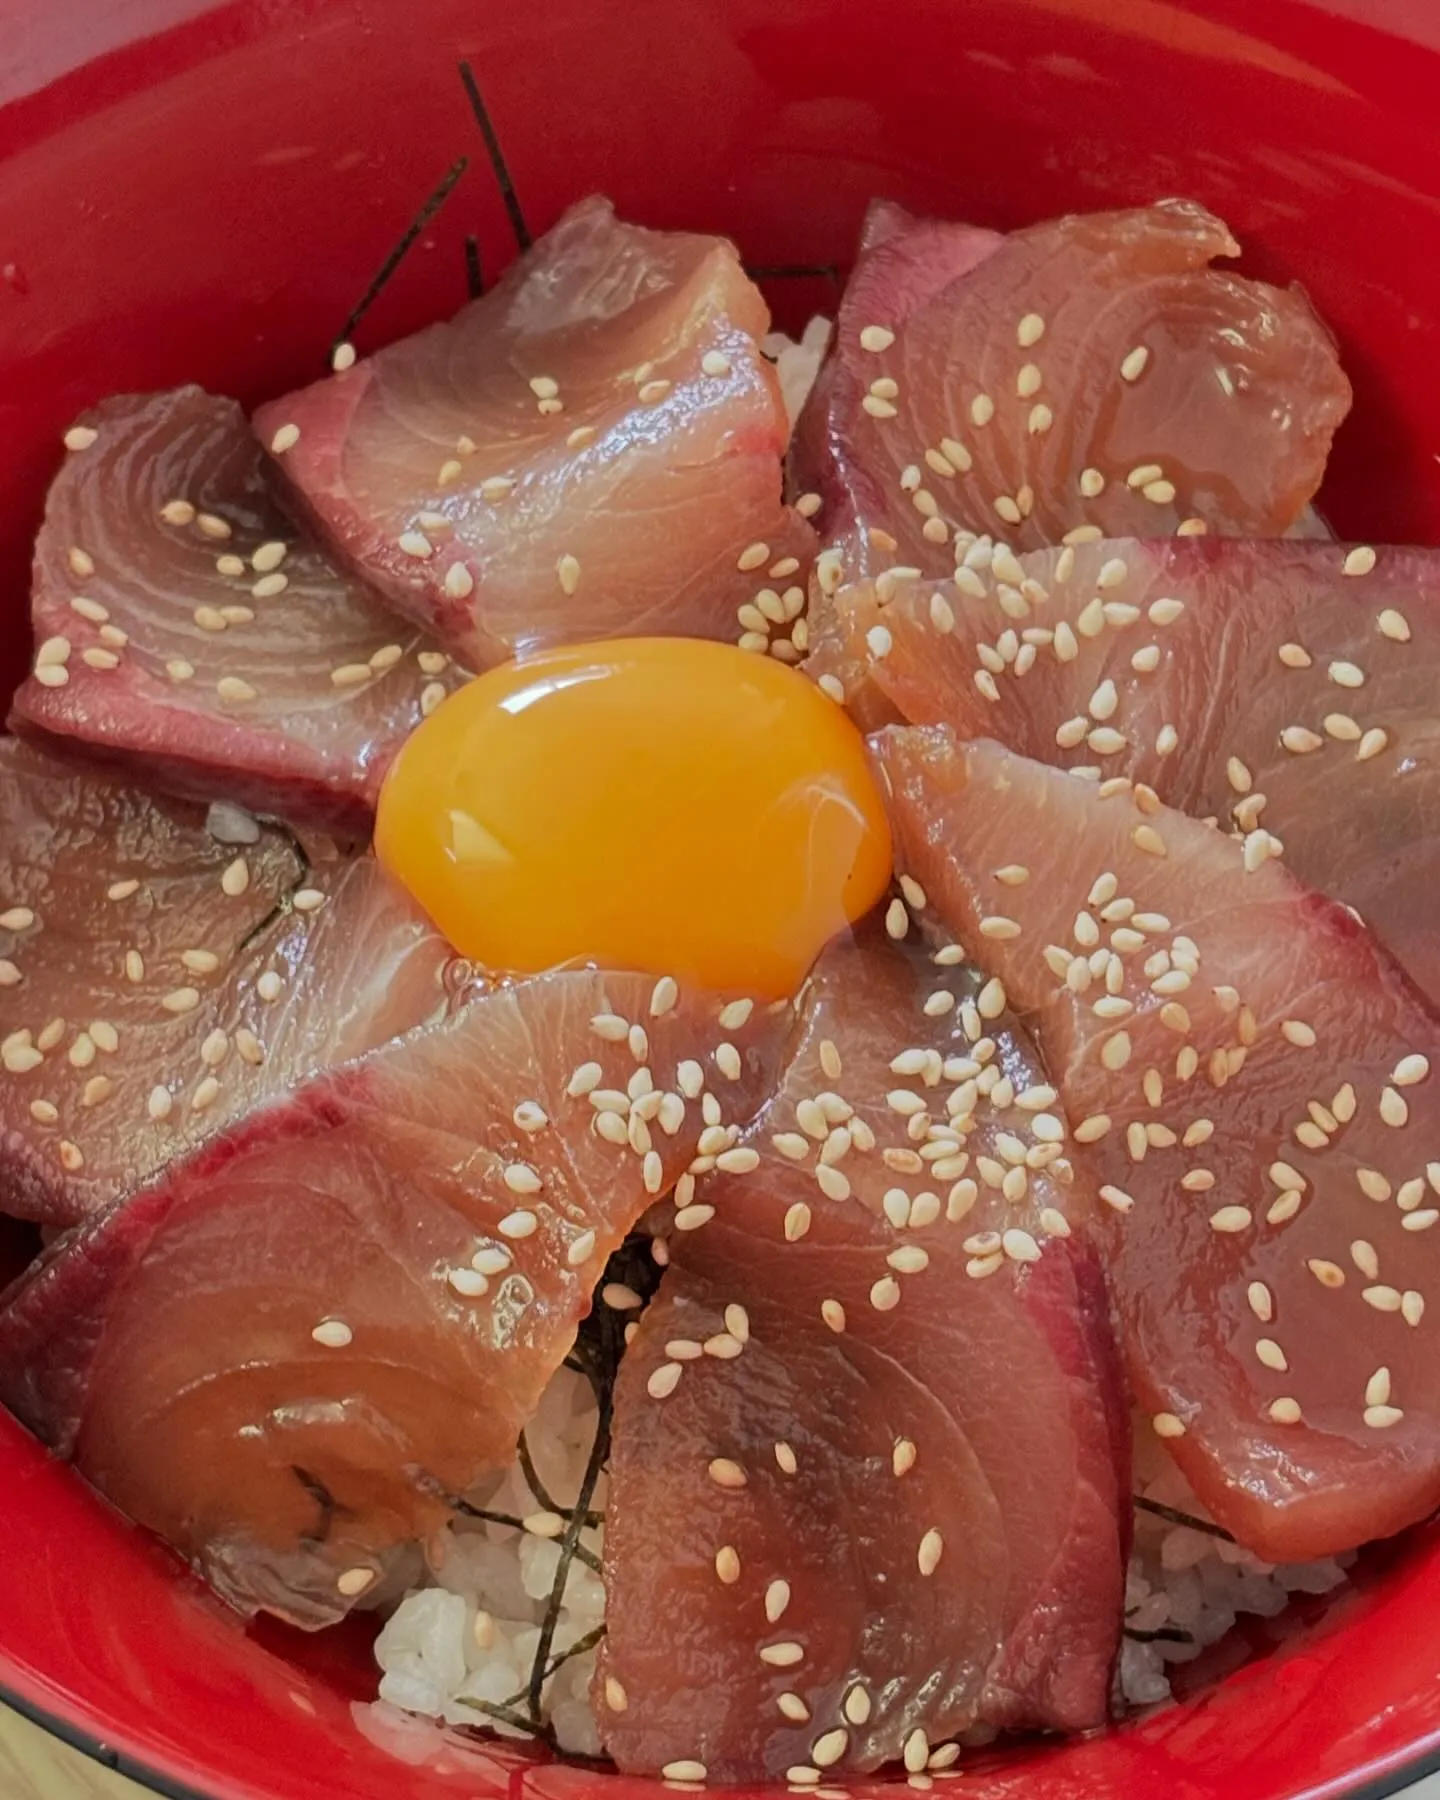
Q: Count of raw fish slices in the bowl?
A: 8